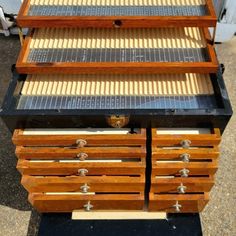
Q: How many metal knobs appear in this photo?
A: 10